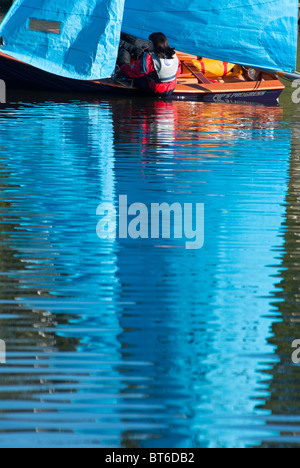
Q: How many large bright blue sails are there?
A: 2